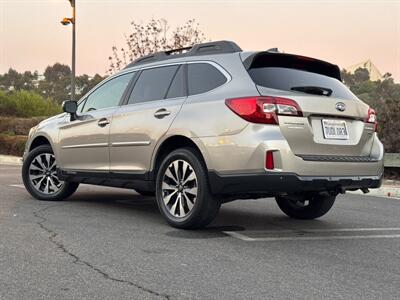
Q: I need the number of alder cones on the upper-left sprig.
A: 0